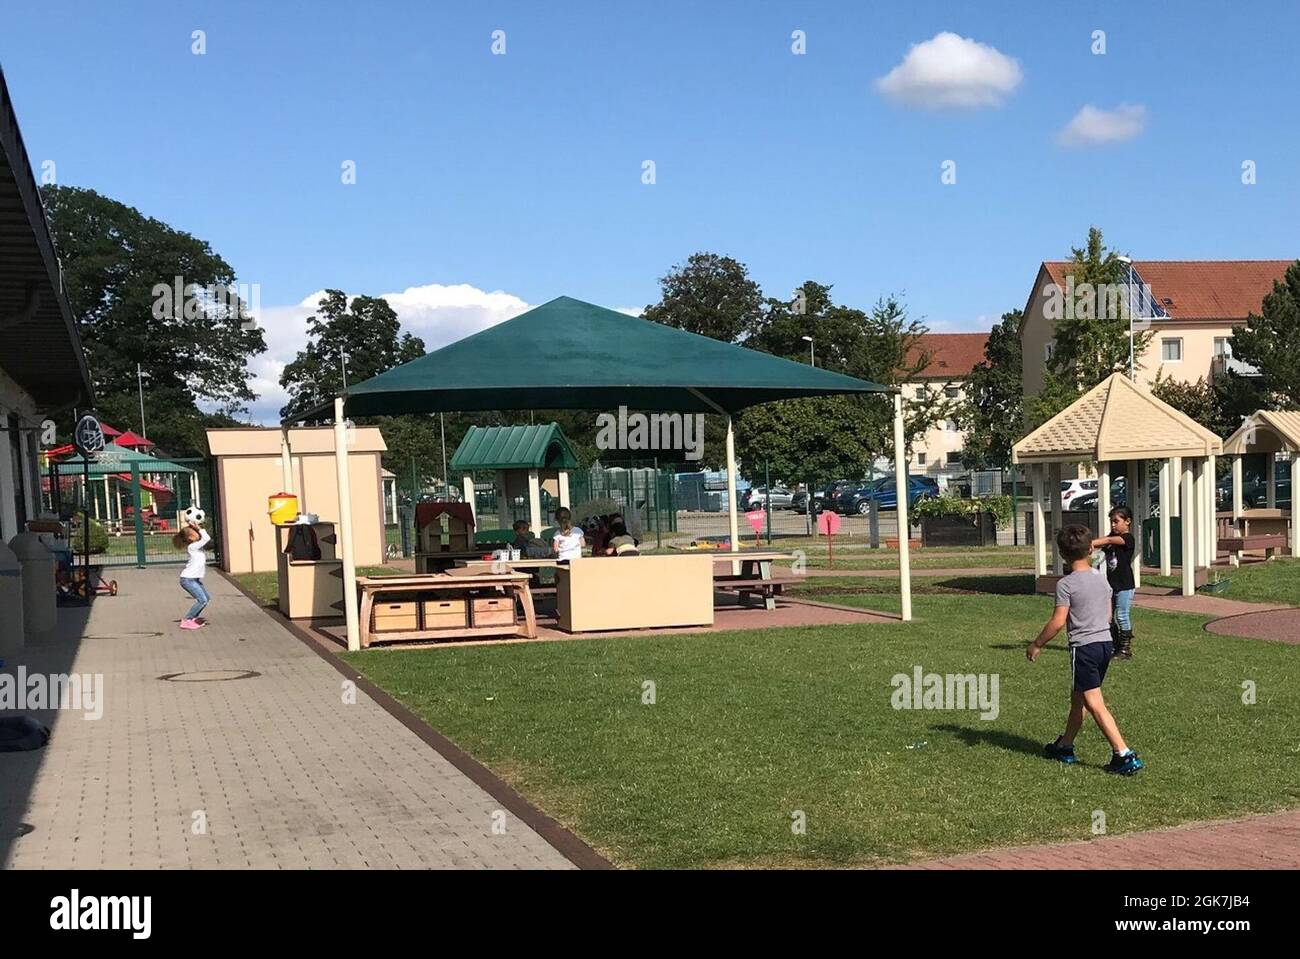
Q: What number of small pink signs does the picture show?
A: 2